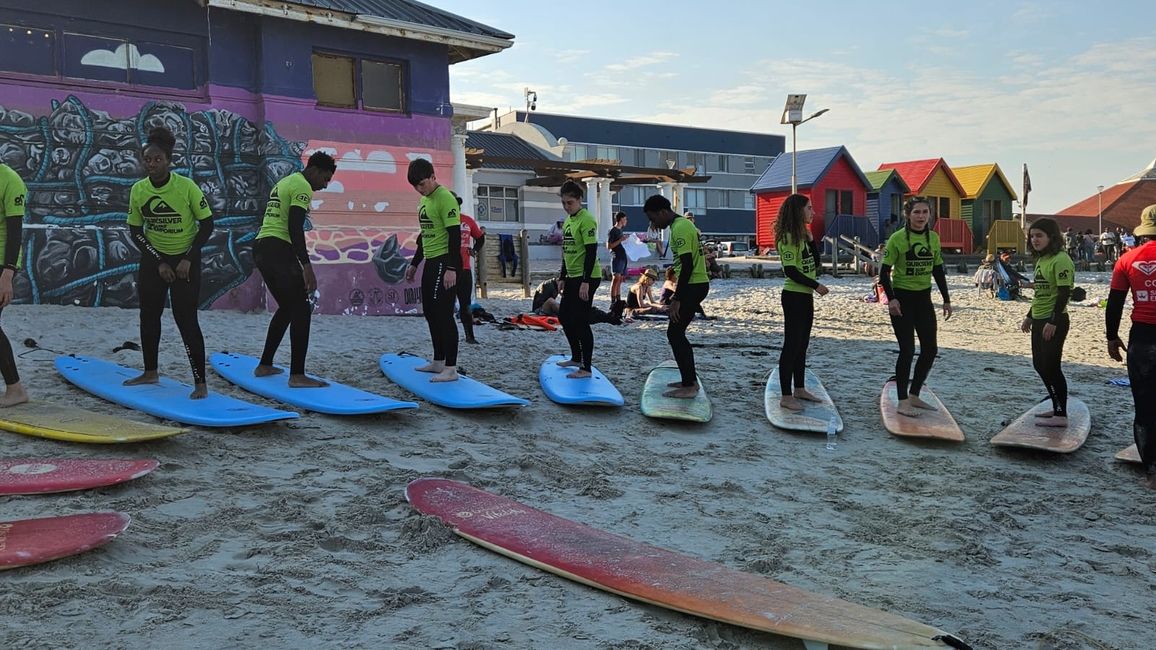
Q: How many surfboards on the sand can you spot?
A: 13